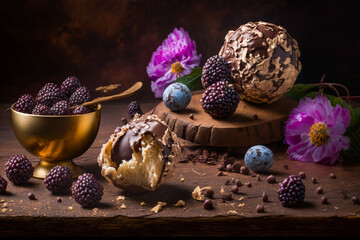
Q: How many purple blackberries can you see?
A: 15